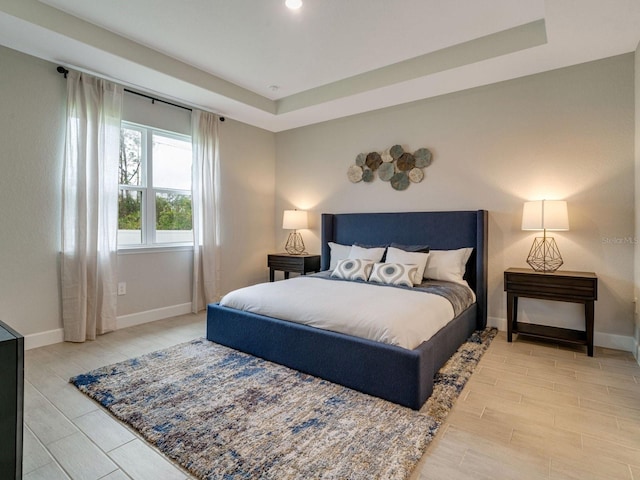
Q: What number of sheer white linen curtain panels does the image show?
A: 2